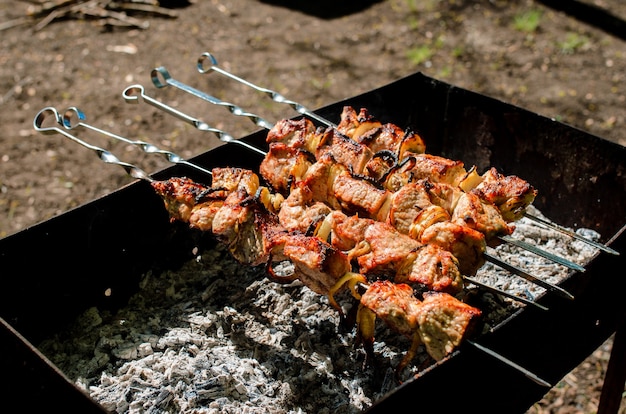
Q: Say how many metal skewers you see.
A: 5